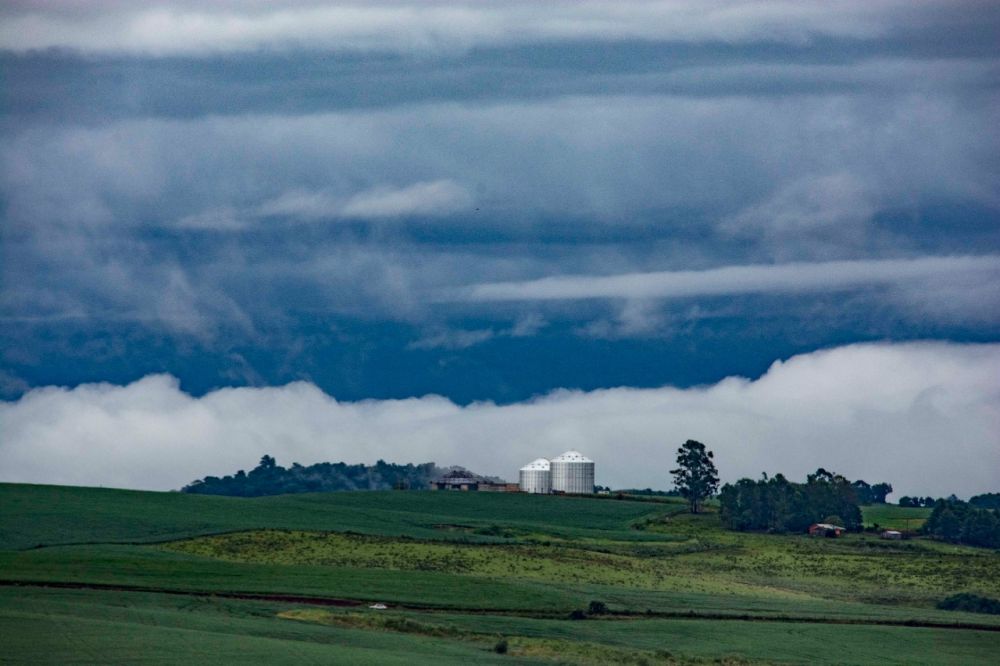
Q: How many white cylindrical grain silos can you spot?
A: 2